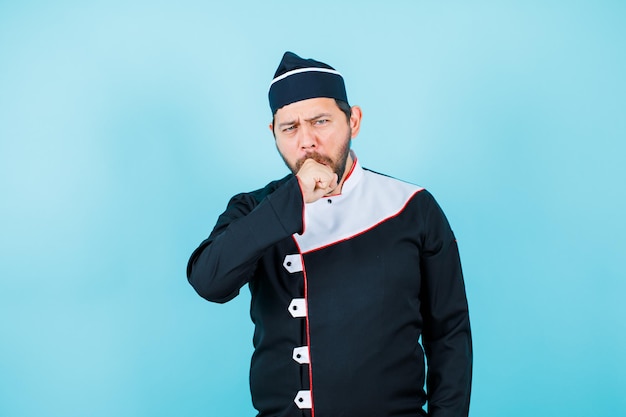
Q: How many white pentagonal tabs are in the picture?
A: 4